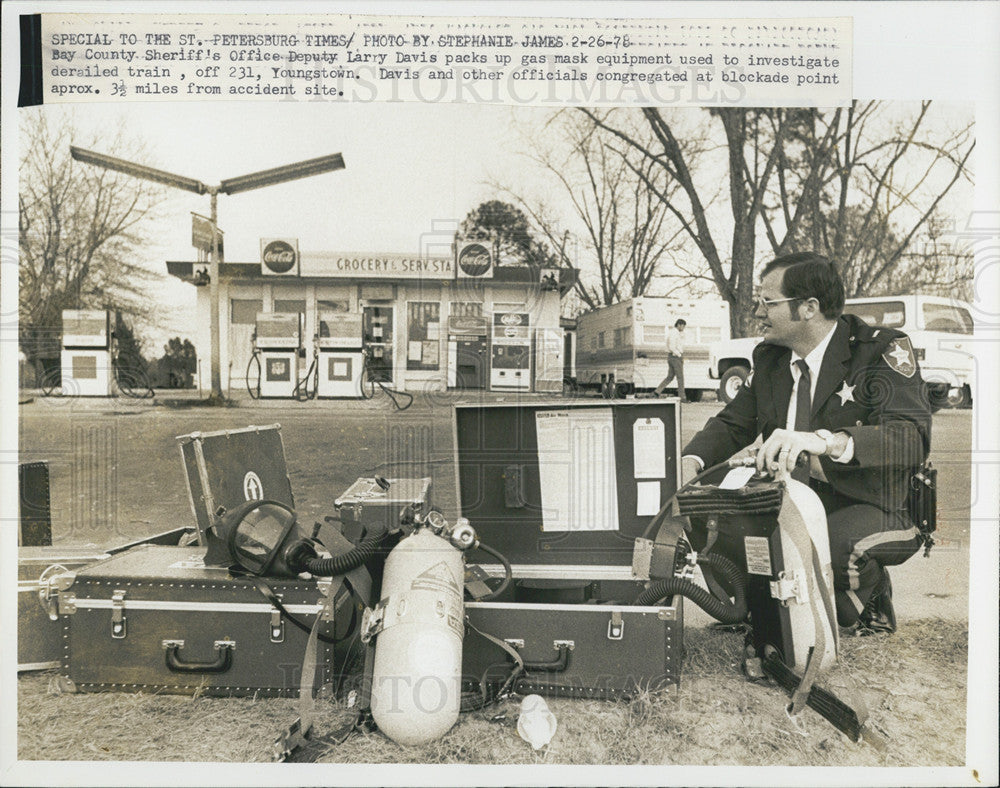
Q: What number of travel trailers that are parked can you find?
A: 1